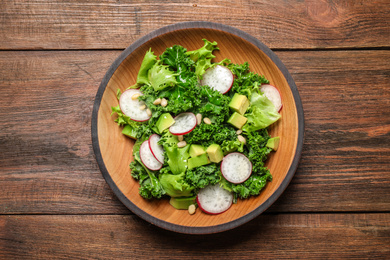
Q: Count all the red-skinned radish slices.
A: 8